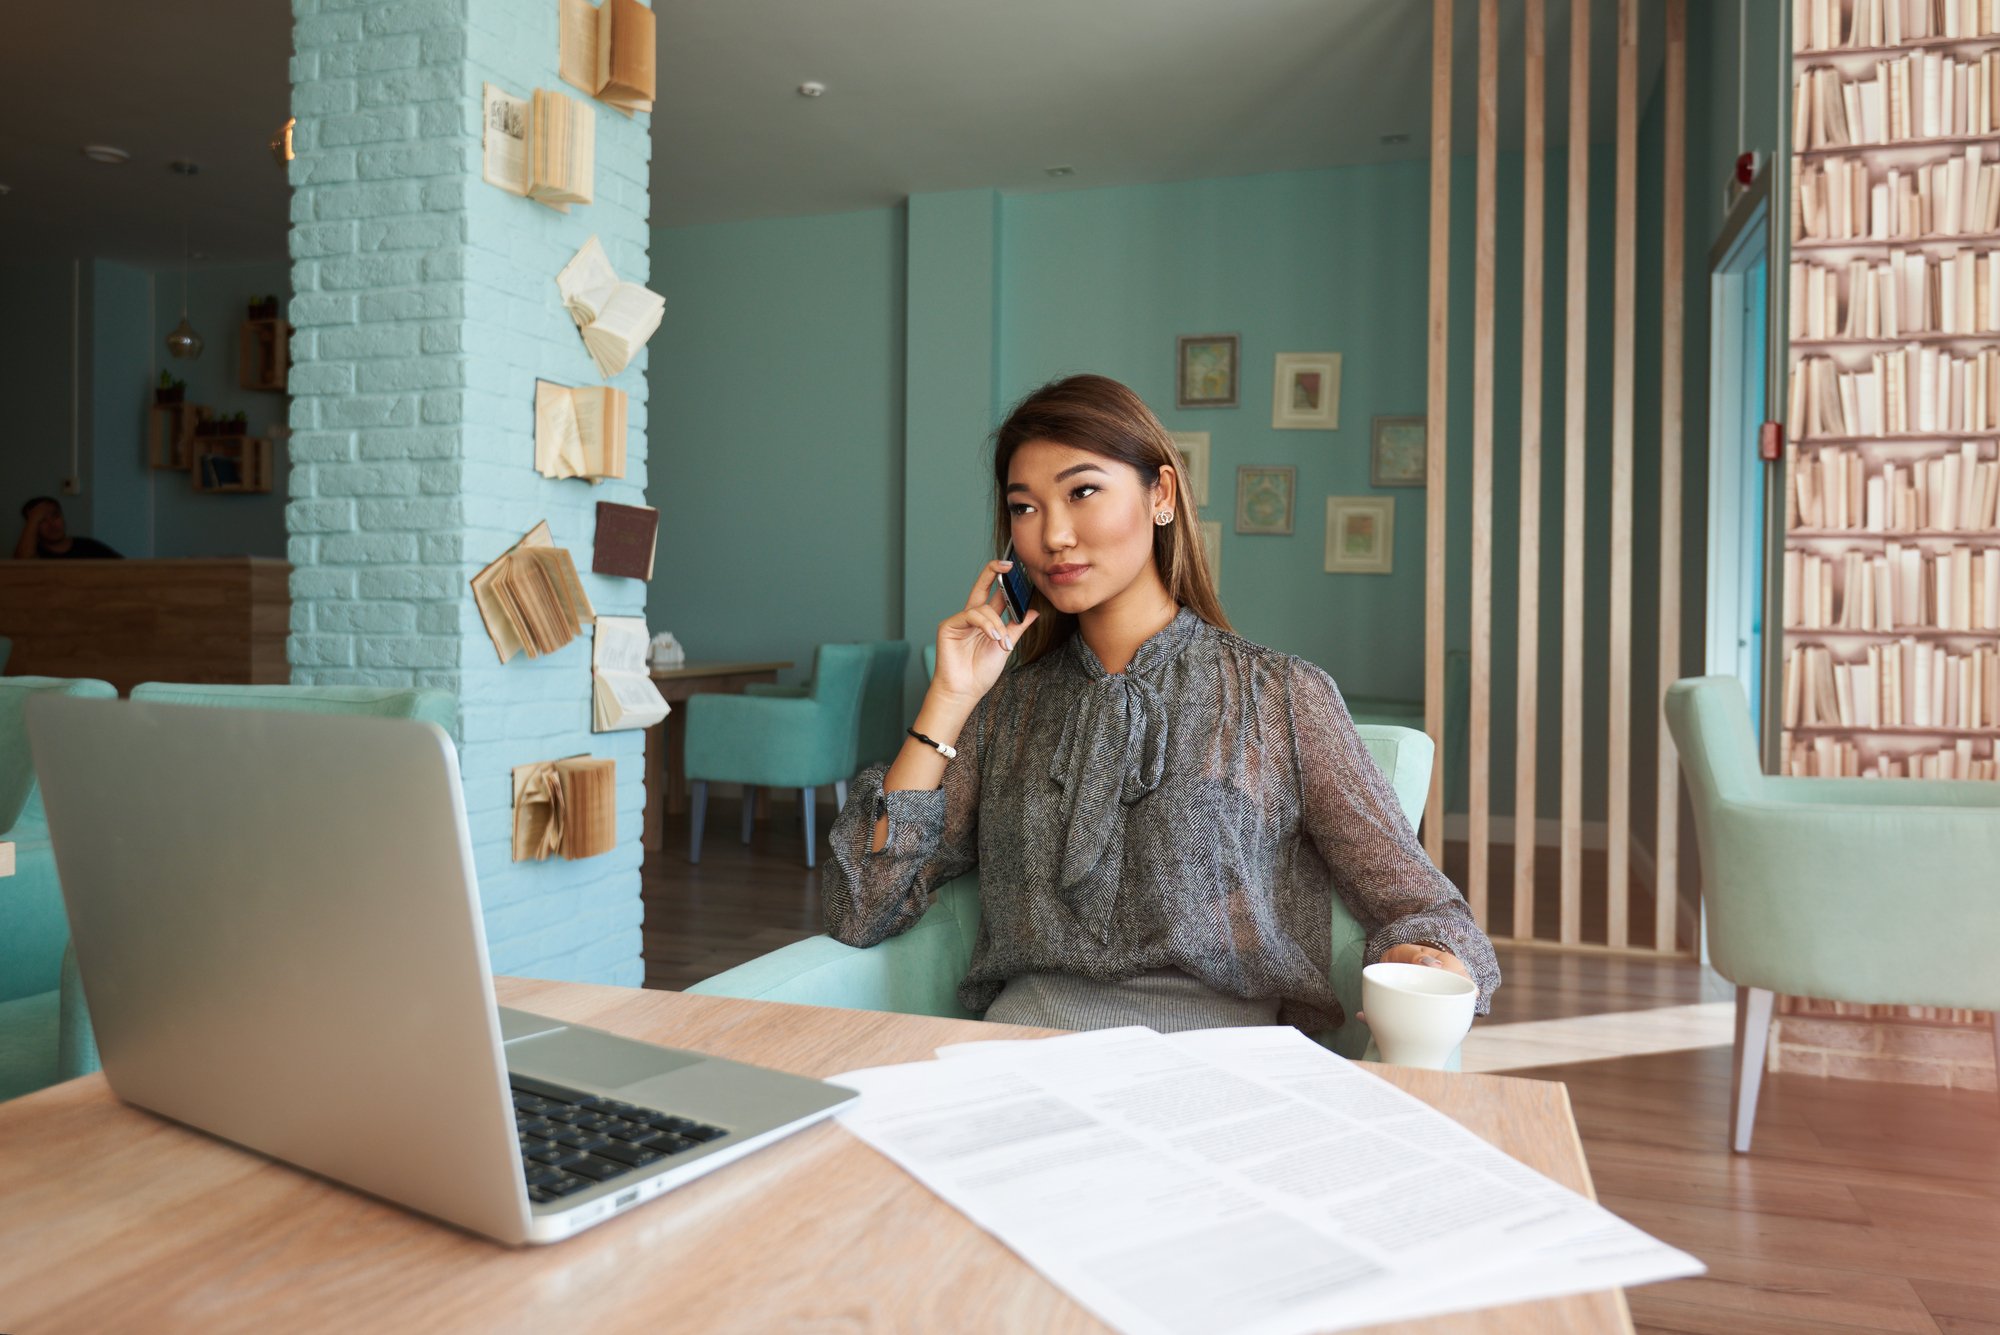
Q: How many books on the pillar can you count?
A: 8